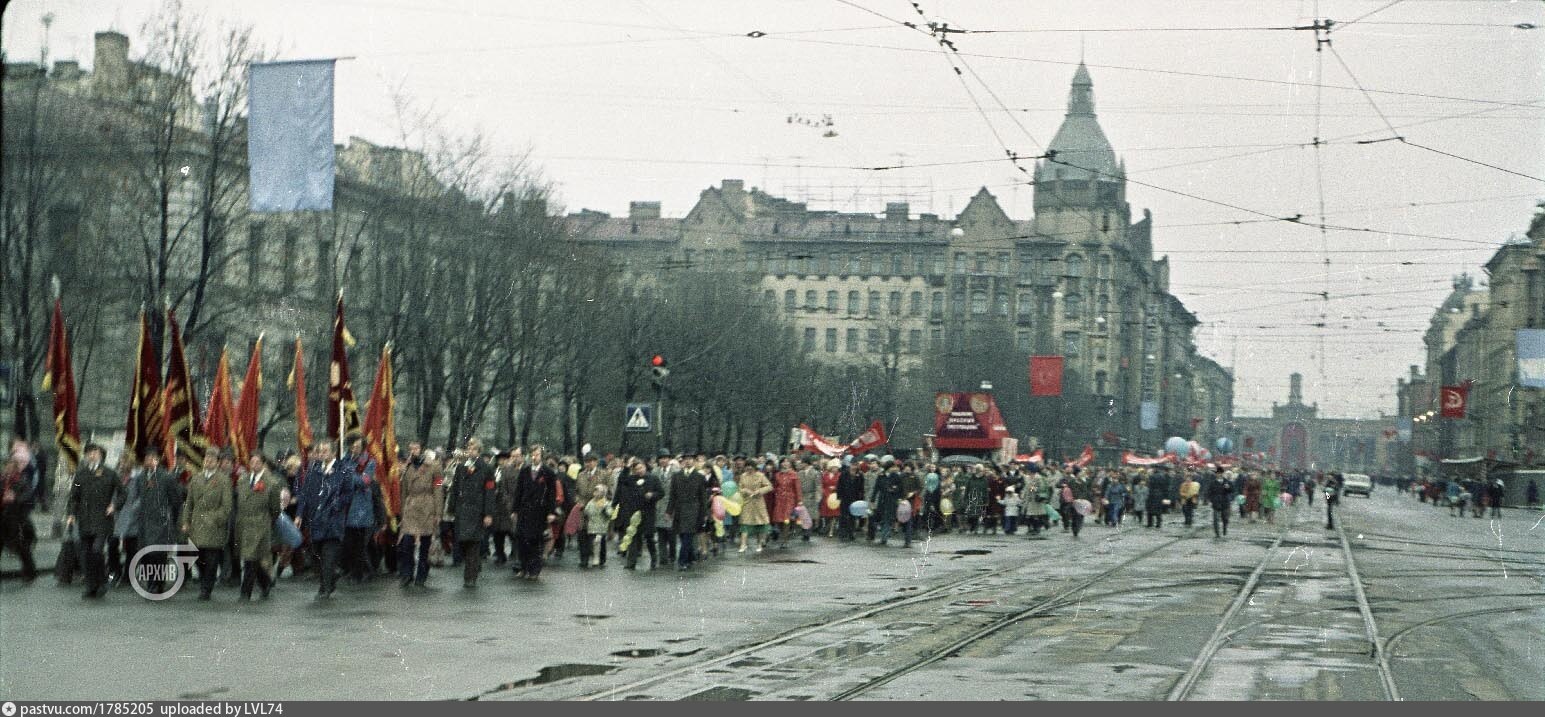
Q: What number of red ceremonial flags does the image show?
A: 8